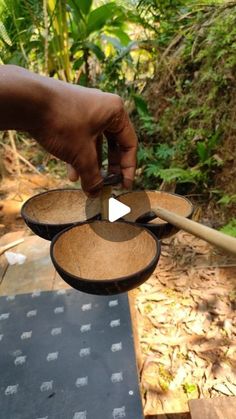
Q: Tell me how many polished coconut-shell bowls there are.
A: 3